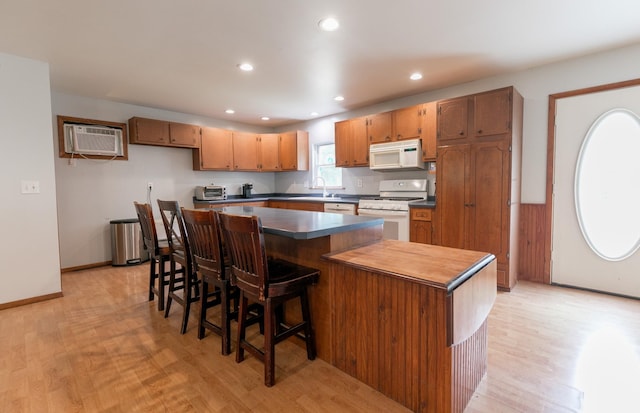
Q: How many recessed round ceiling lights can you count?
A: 7